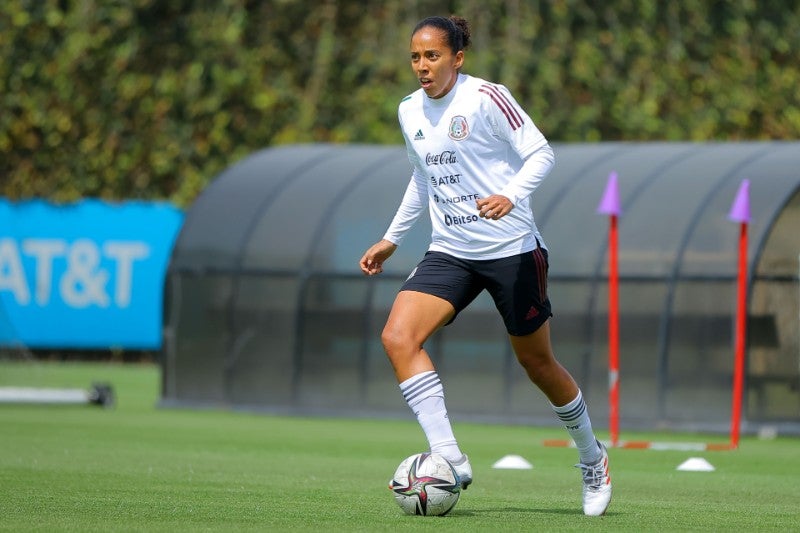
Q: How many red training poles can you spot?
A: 2